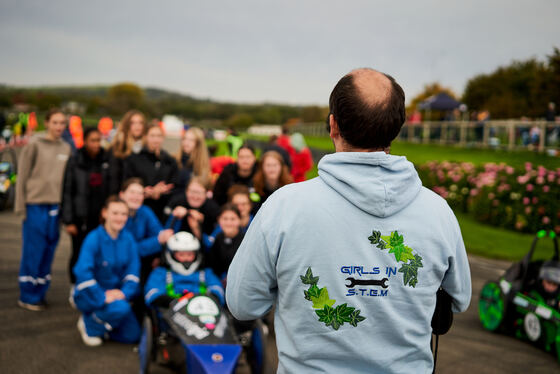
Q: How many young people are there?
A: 13